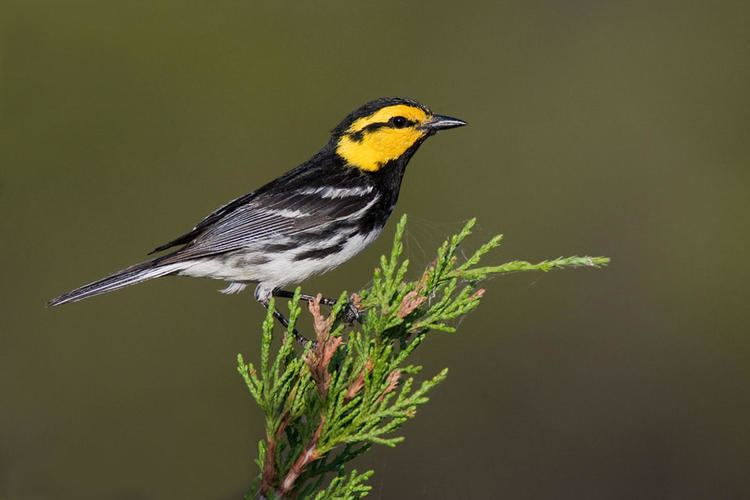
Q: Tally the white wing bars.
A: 2